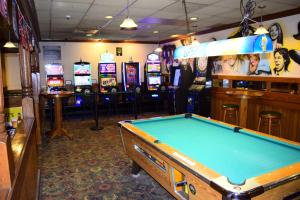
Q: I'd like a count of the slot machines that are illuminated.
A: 5